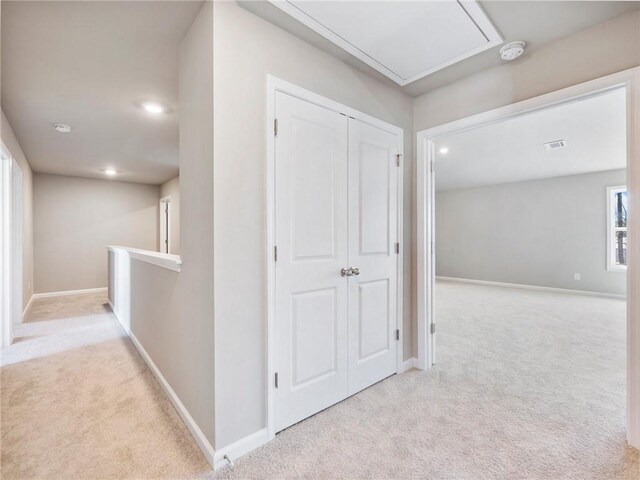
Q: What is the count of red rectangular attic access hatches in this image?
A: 0